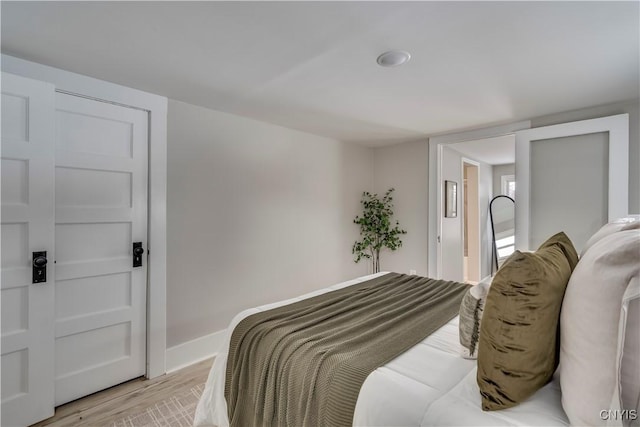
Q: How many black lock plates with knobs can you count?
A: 2